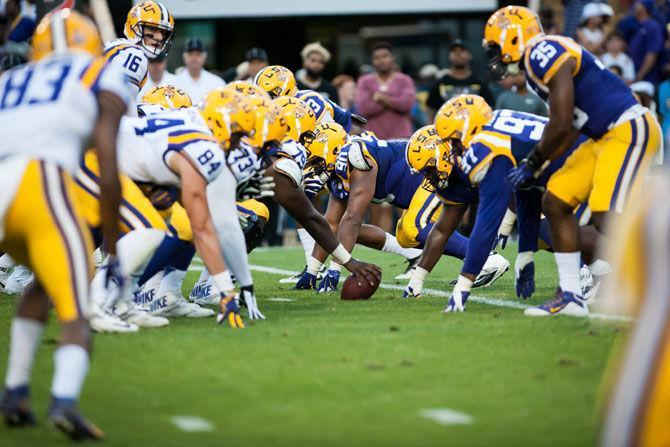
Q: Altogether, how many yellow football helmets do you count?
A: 12